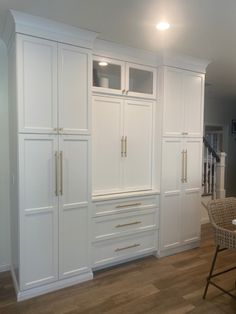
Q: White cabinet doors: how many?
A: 12